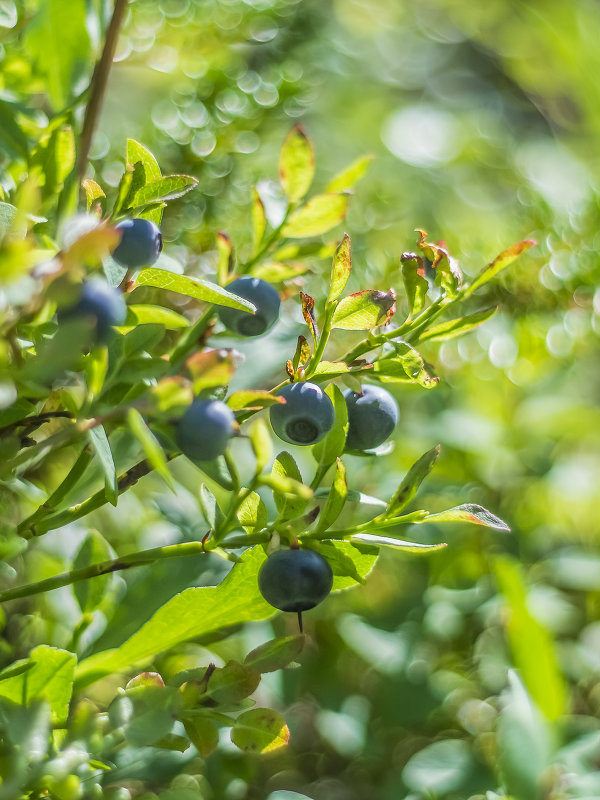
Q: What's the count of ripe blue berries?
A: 7